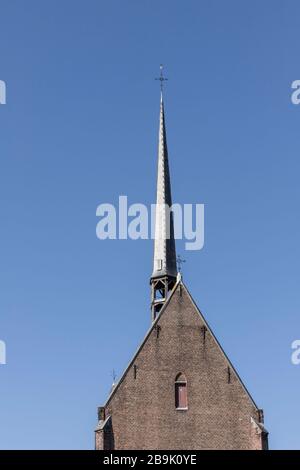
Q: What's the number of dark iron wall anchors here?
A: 5